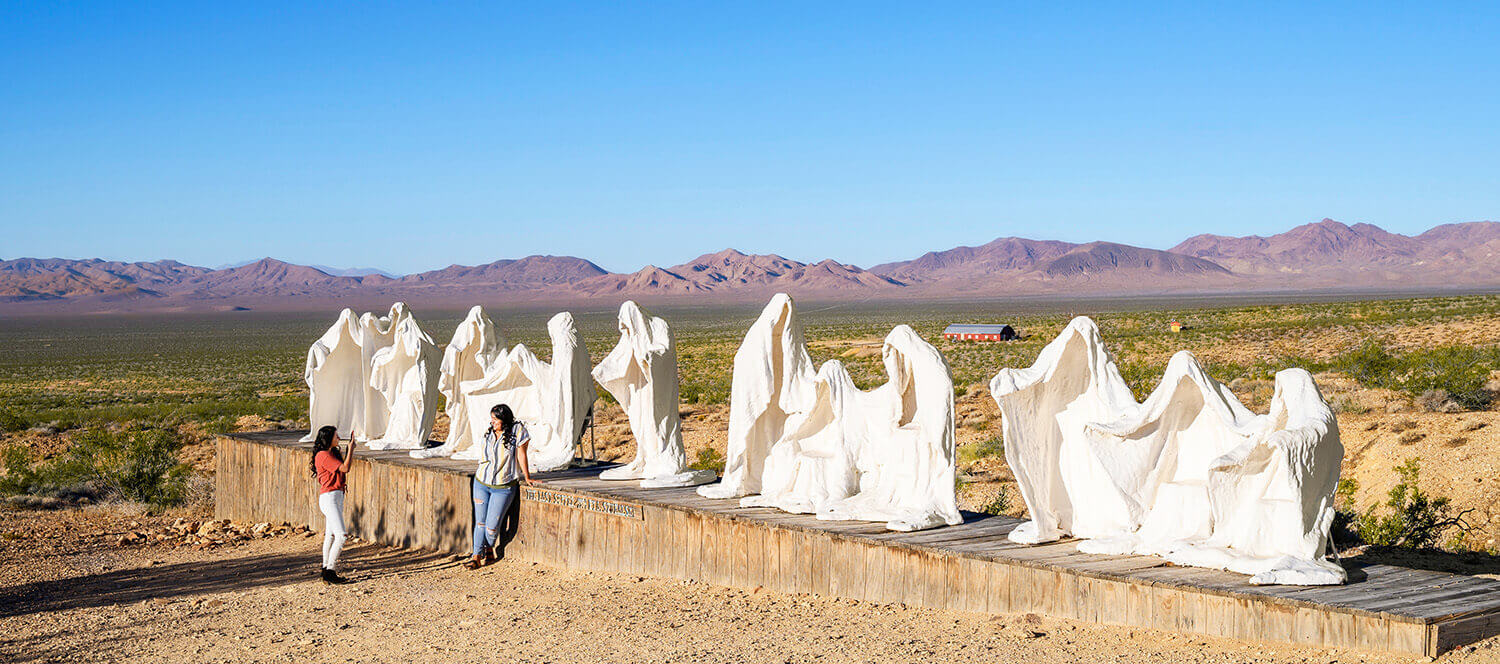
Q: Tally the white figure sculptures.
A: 13